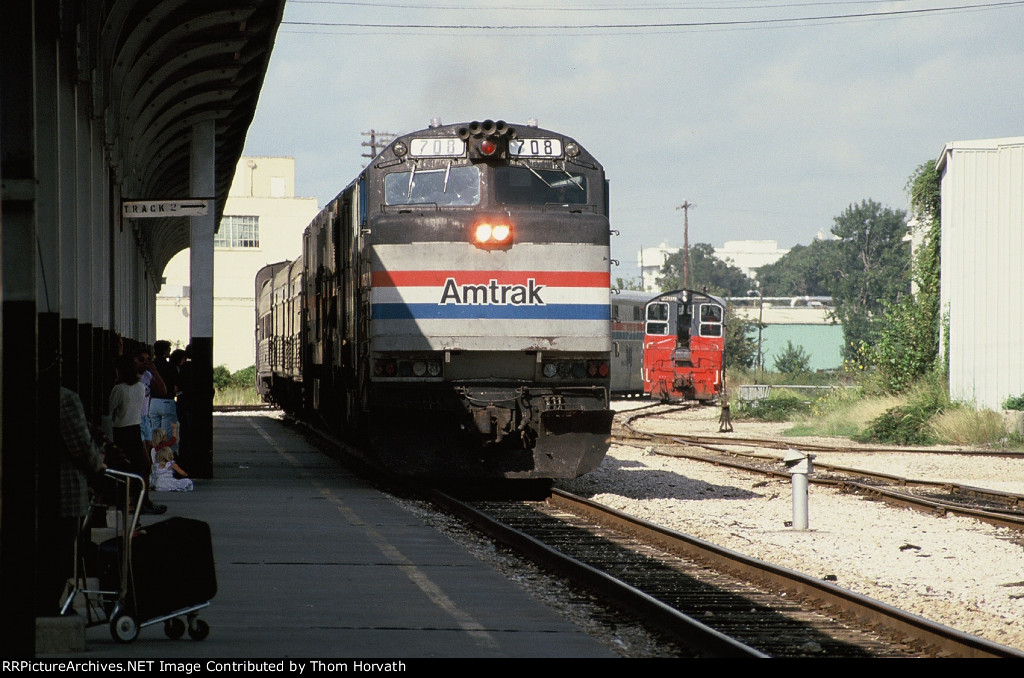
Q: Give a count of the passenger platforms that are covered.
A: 1